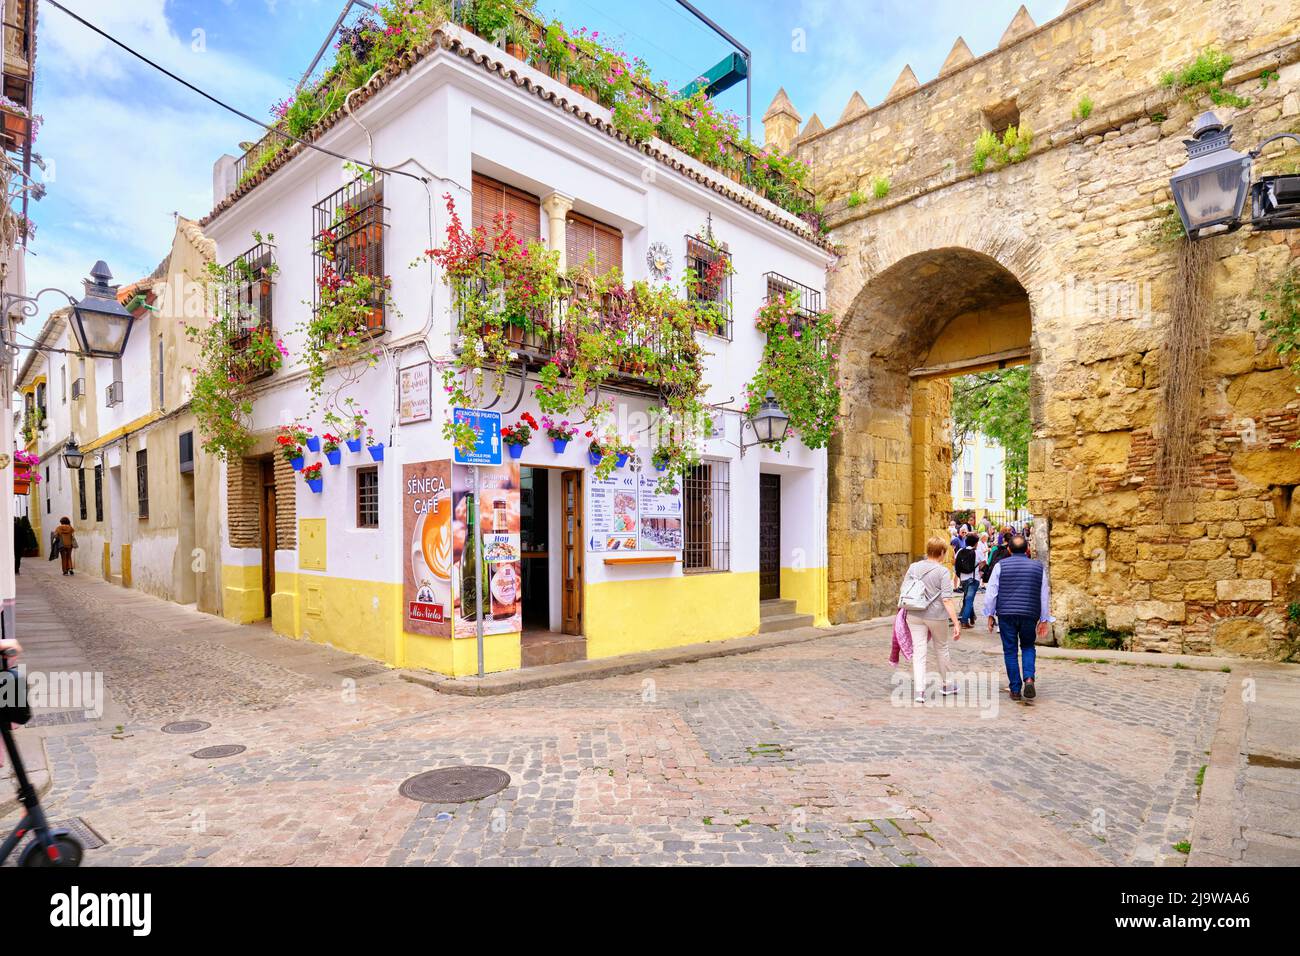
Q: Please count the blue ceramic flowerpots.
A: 11